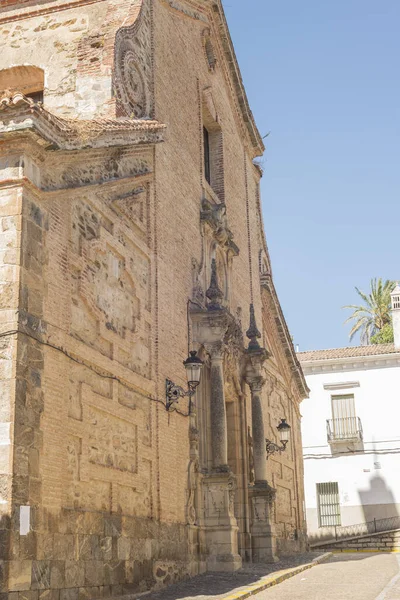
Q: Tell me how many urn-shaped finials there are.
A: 2